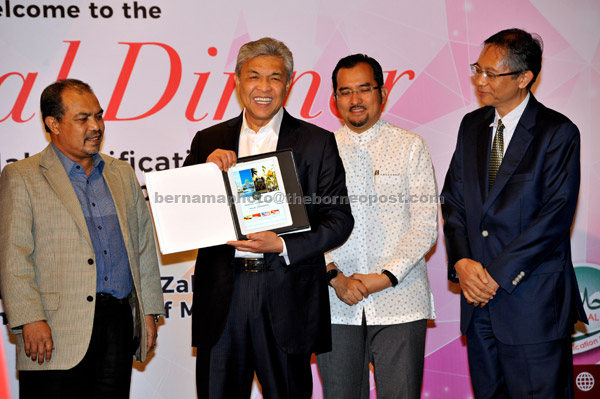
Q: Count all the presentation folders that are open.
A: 1